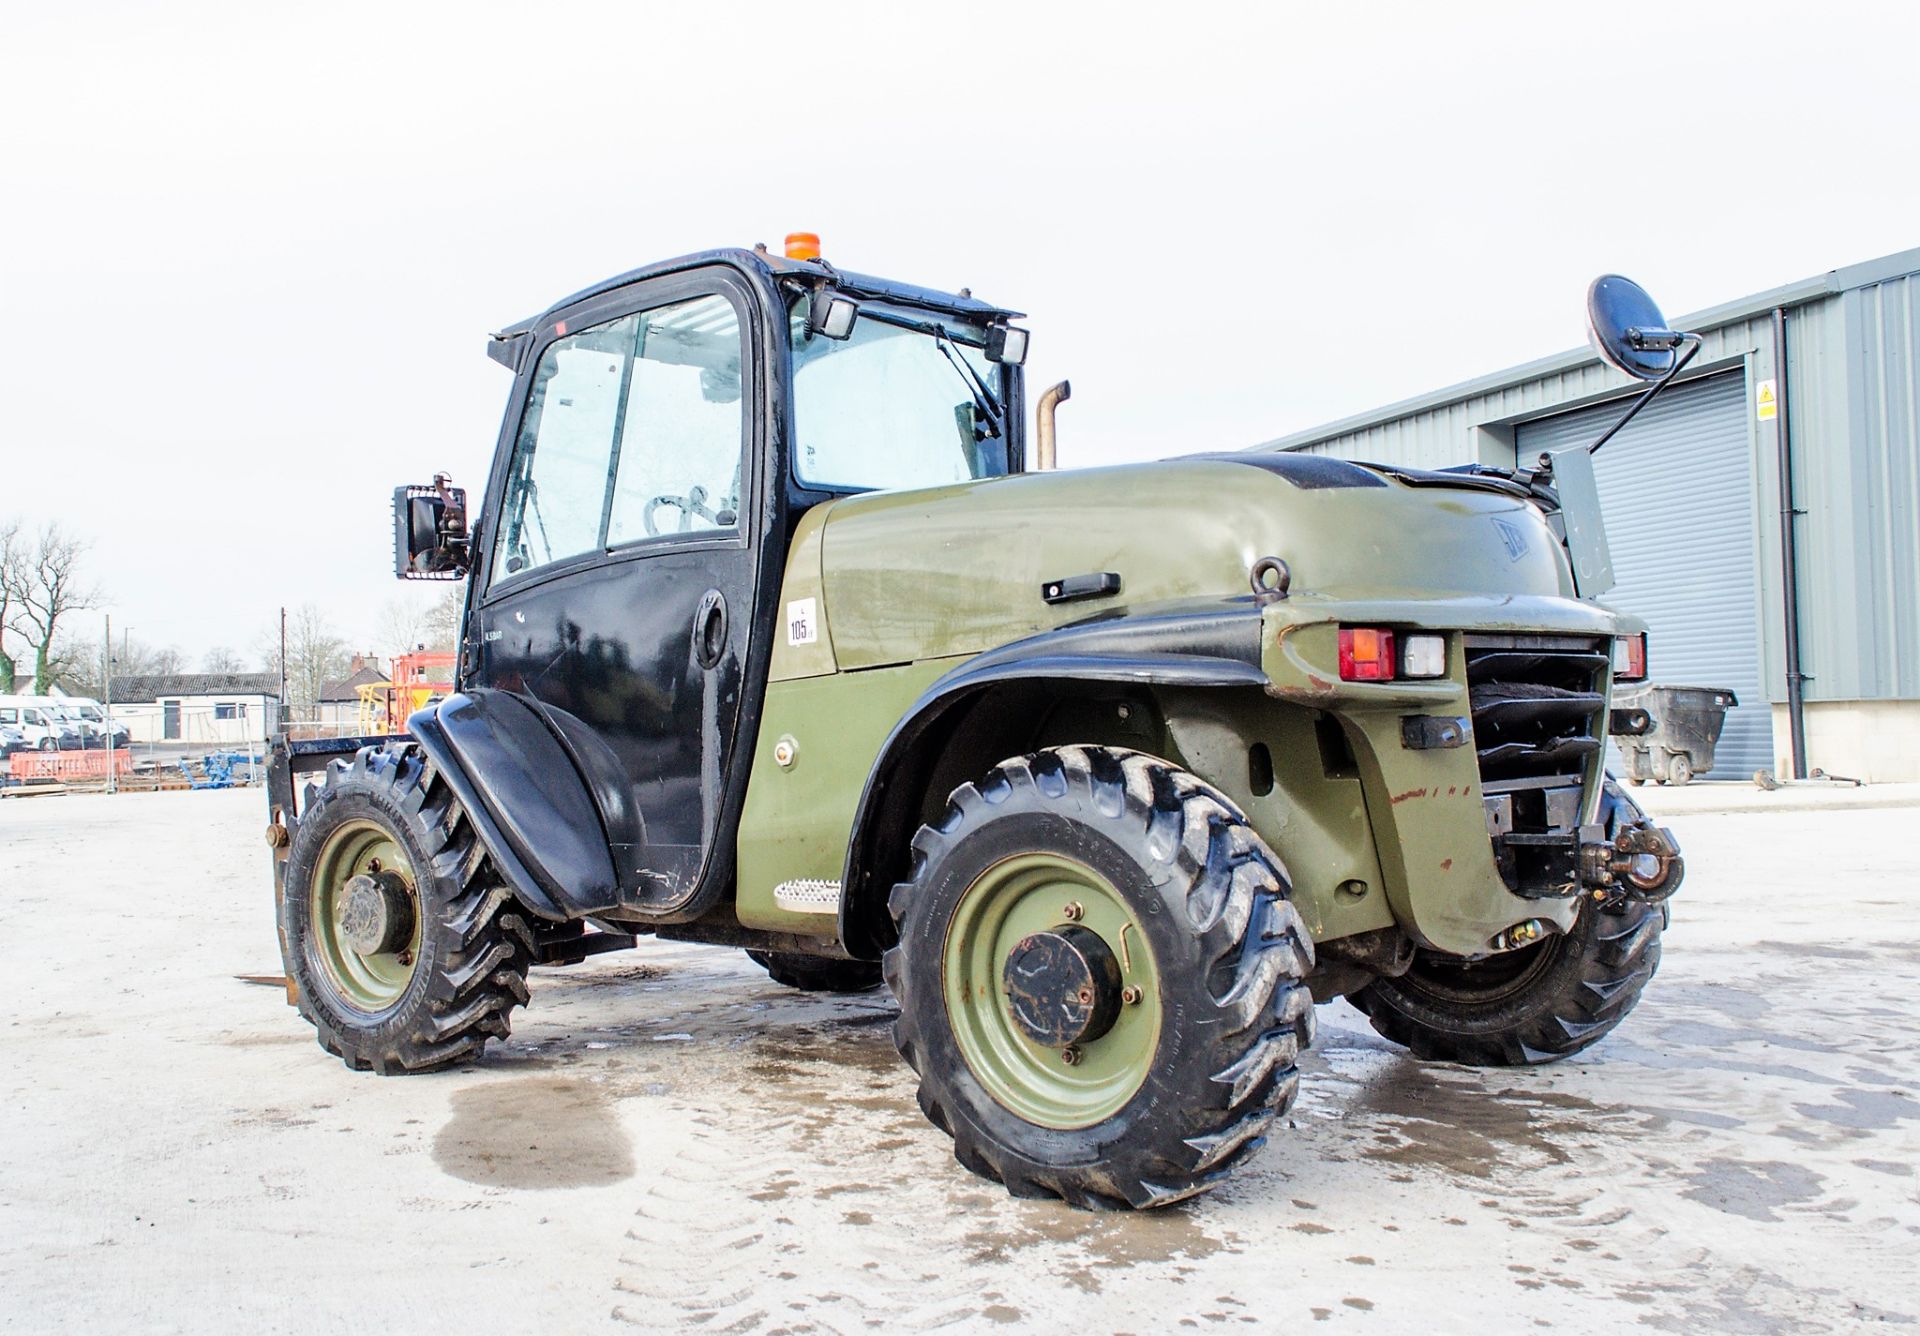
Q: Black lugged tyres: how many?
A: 4